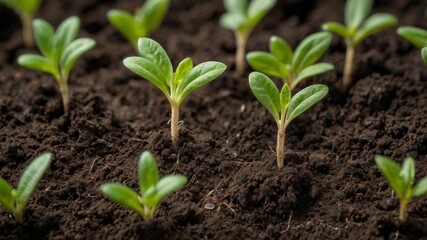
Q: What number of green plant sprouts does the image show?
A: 12